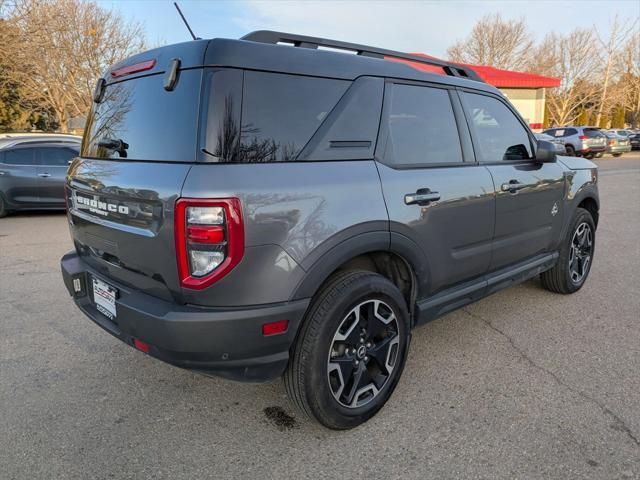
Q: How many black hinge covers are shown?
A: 2